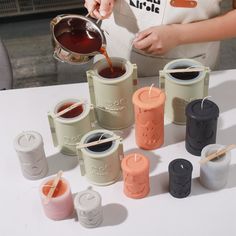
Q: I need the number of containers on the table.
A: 6